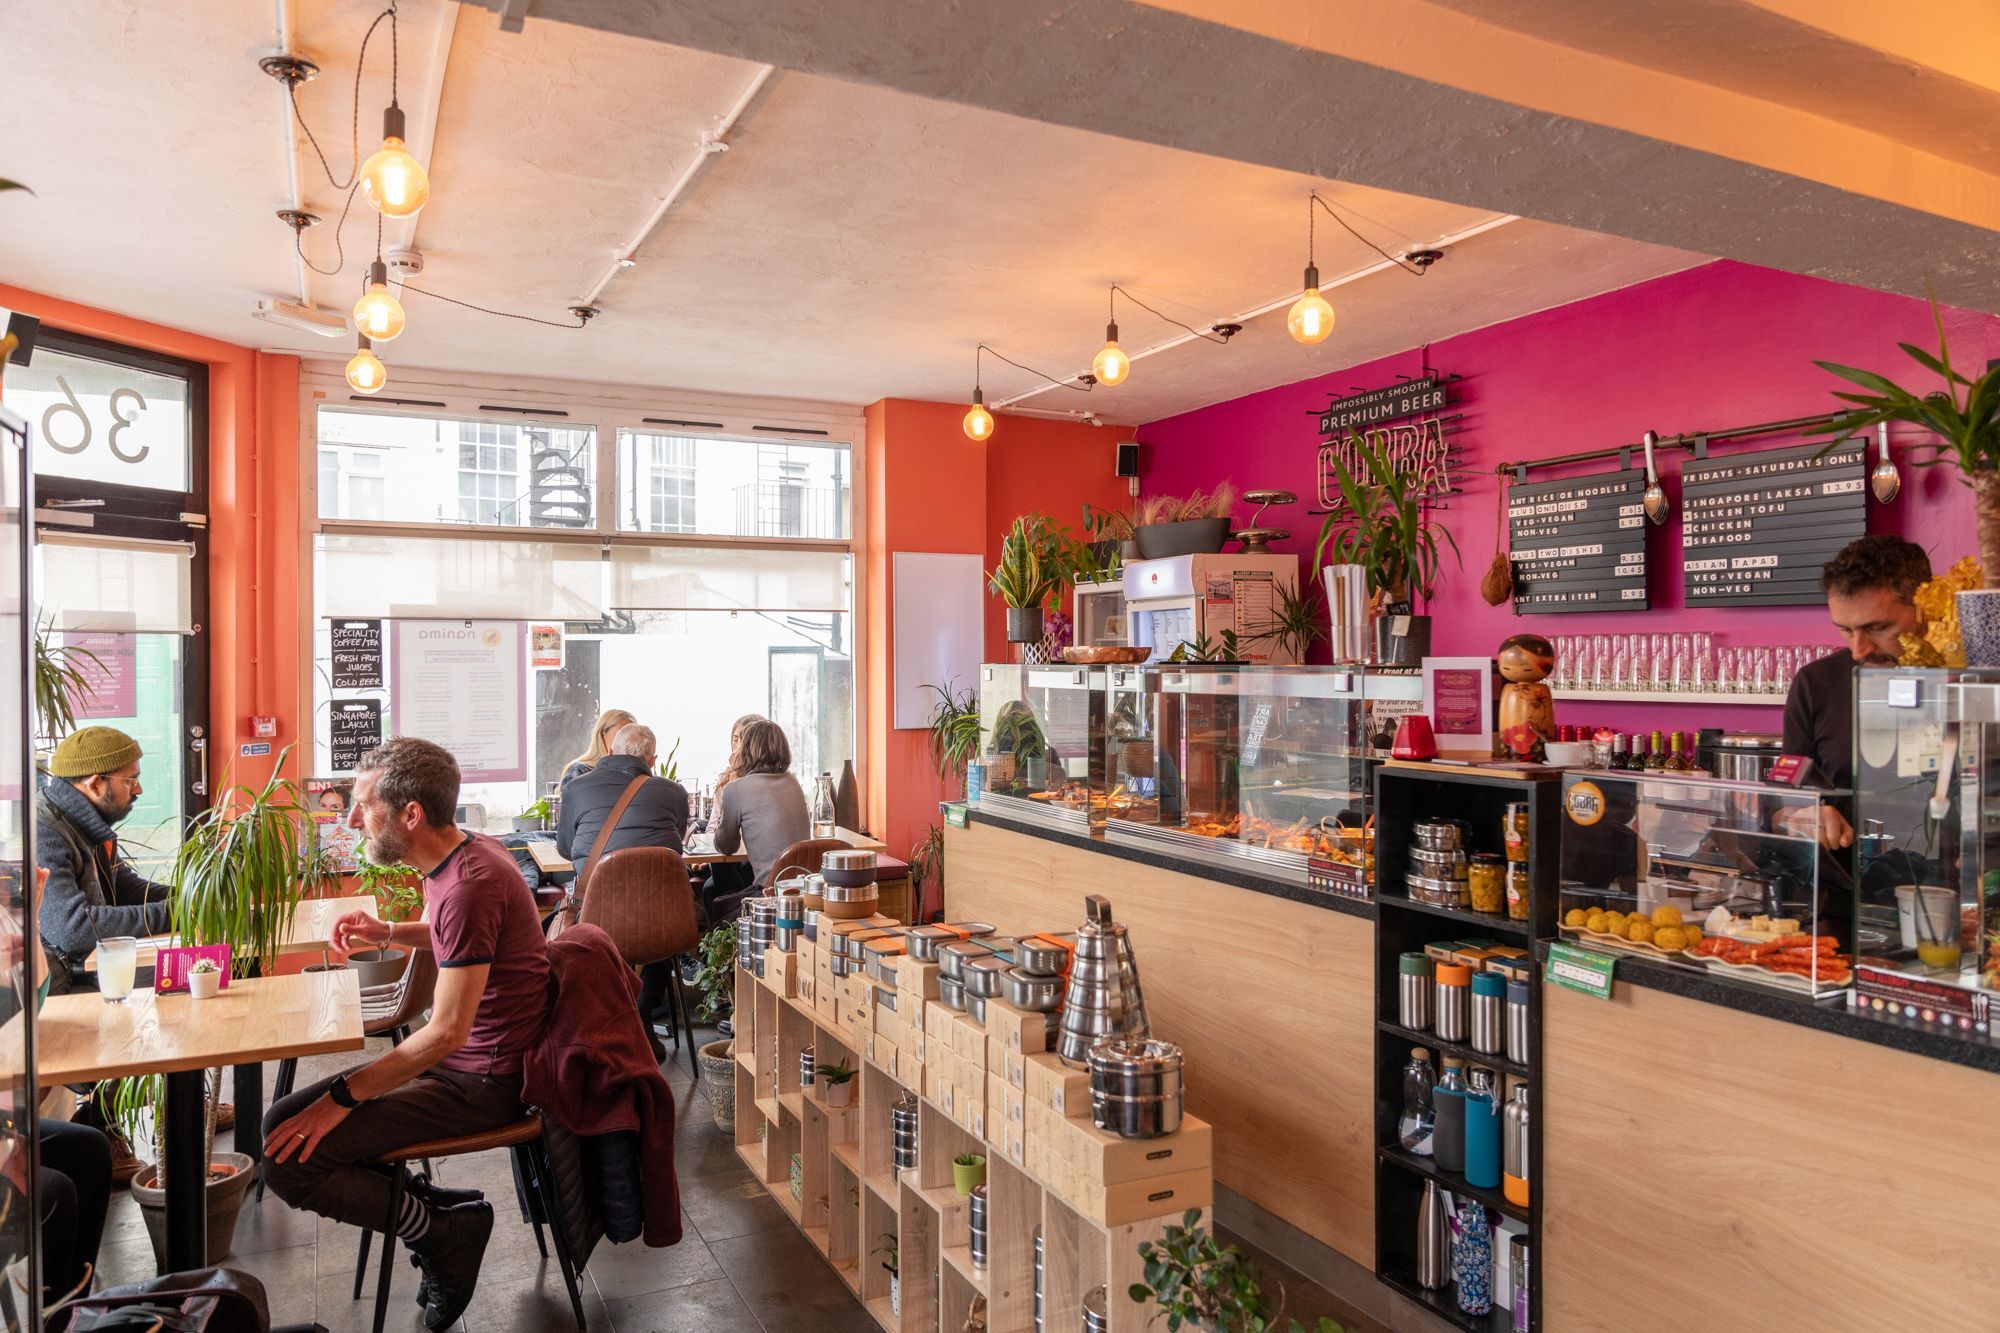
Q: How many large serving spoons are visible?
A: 2